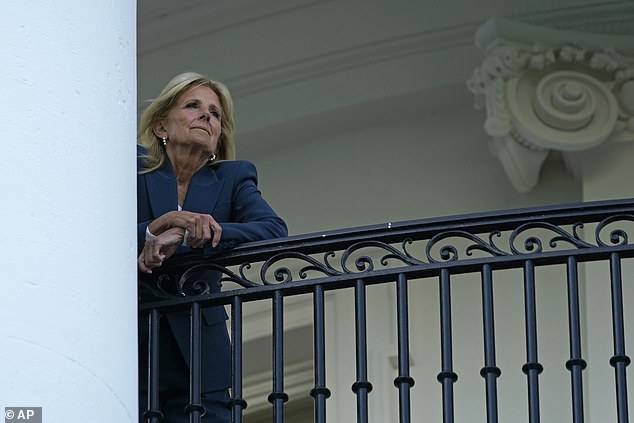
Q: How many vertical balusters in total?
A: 12